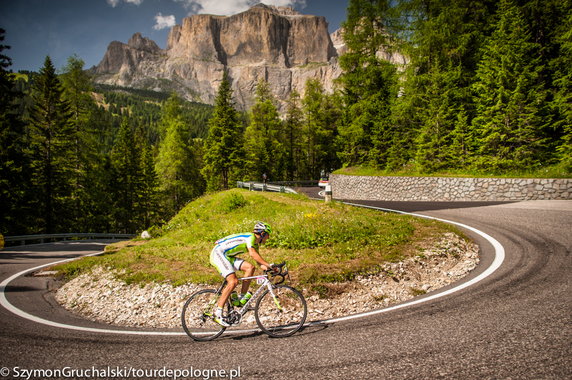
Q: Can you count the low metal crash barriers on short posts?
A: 2